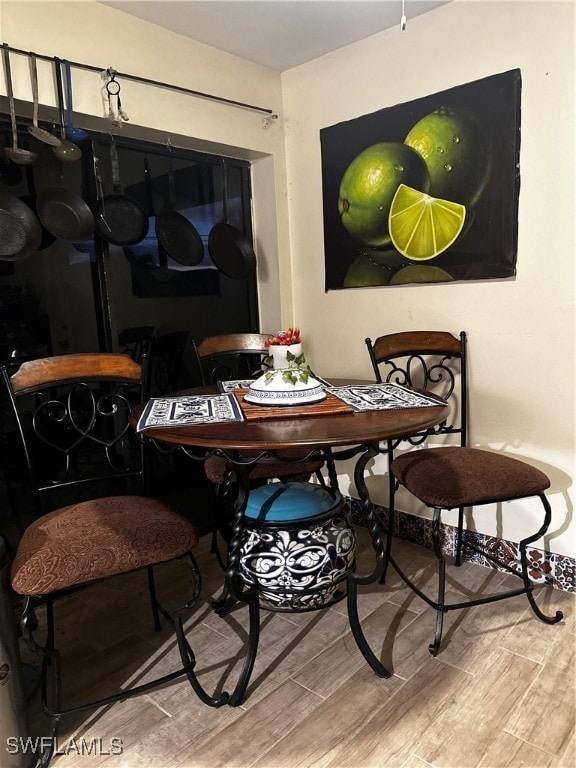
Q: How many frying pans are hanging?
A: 5